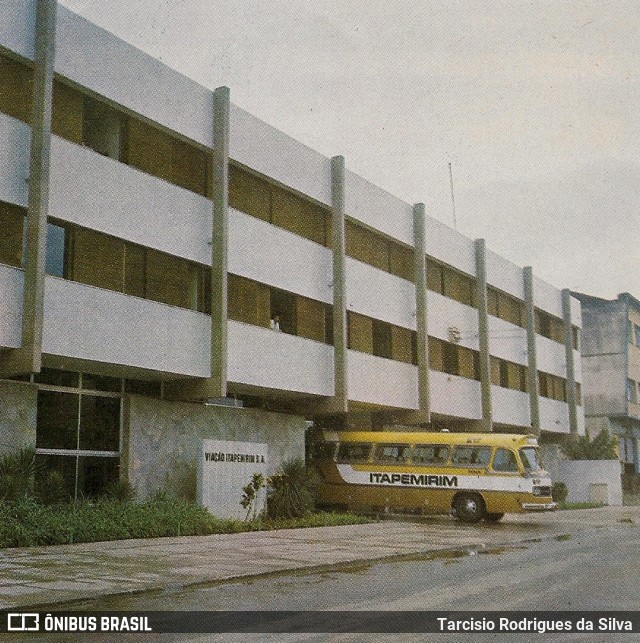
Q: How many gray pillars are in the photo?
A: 7